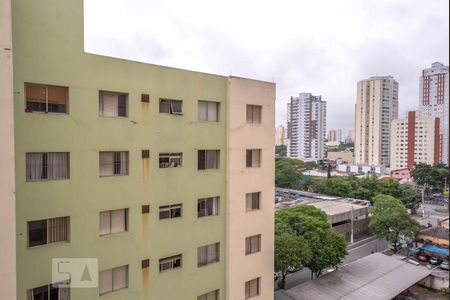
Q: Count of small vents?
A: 4